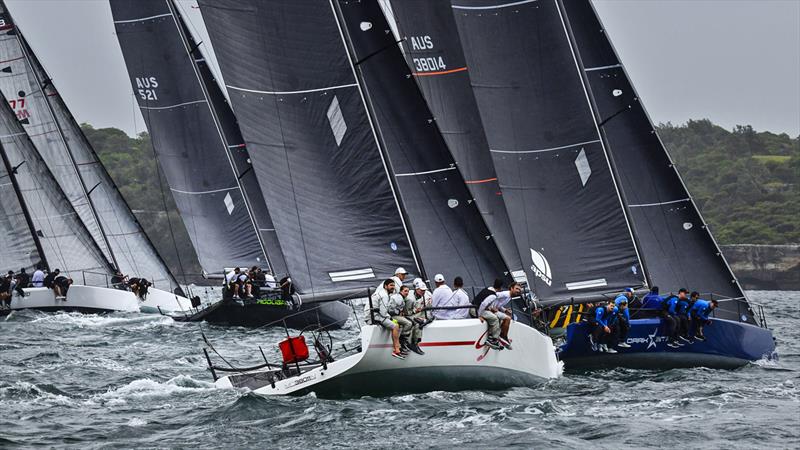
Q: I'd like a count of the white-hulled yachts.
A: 3